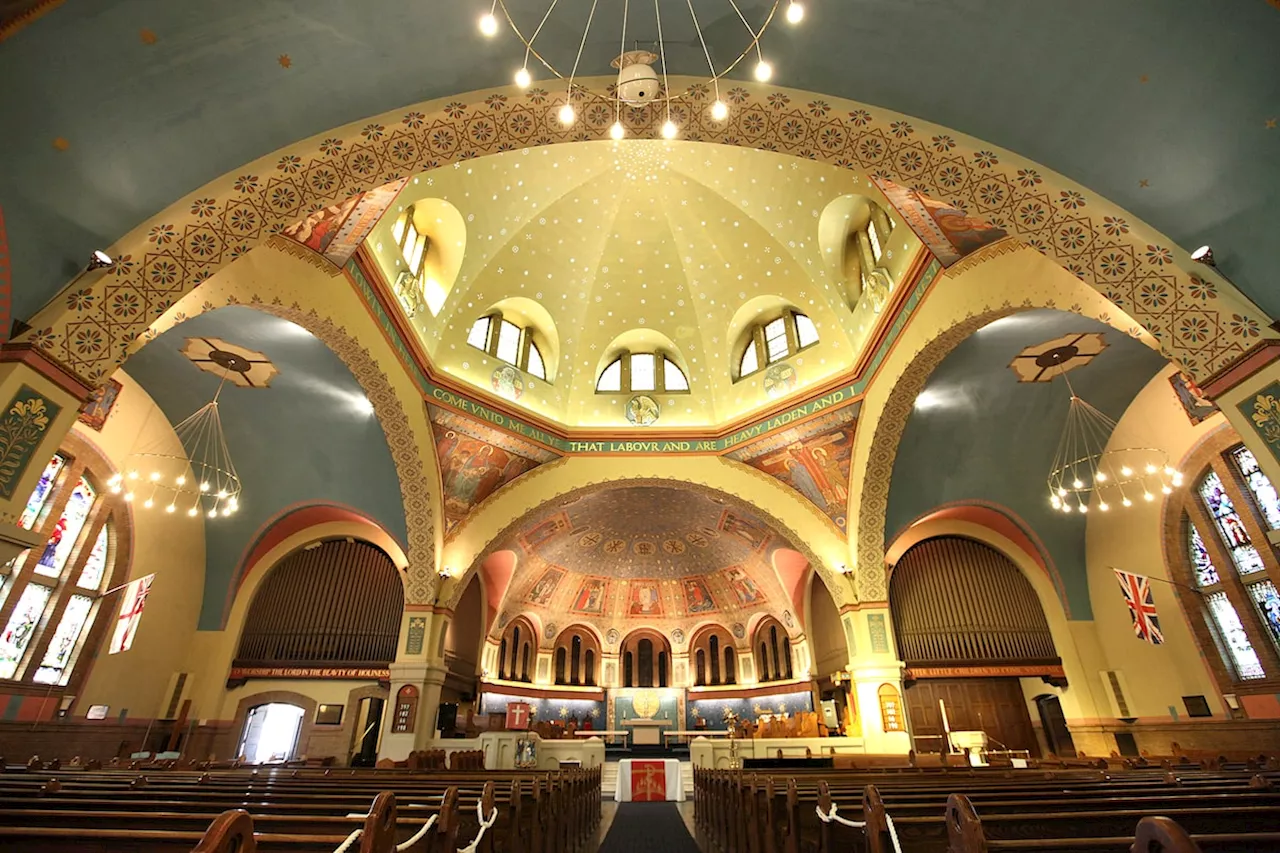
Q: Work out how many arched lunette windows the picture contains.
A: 5